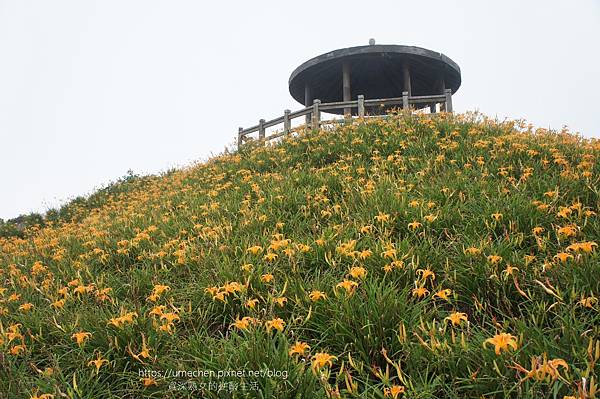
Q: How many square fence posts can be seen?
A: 7